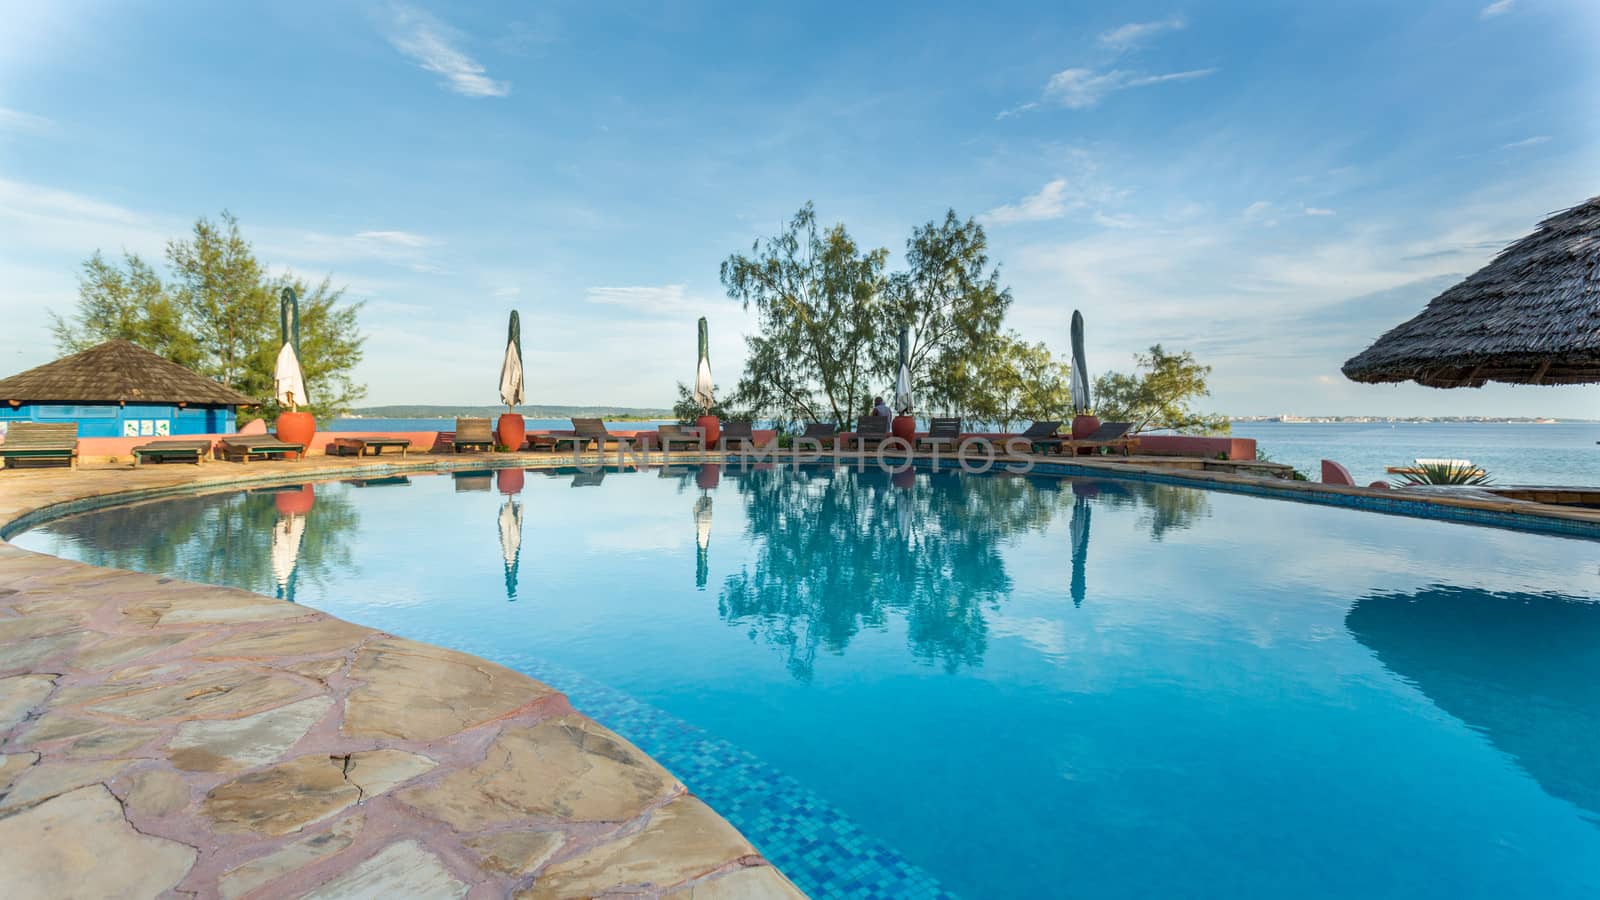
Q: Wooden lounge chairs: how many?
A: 14